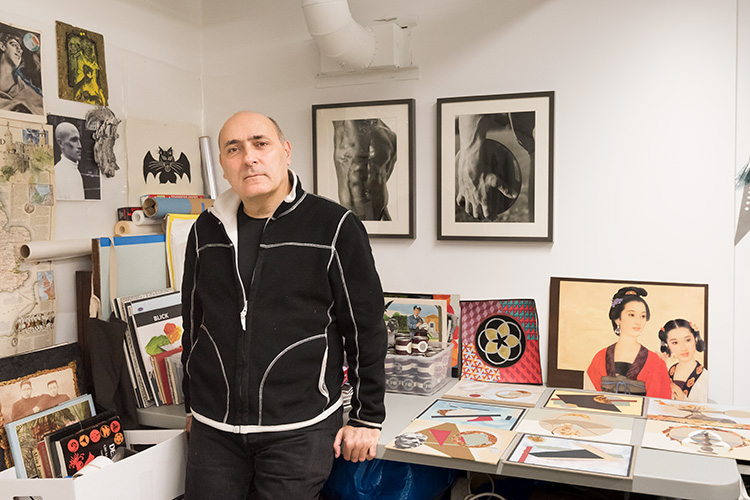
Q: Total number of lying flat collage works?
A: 8